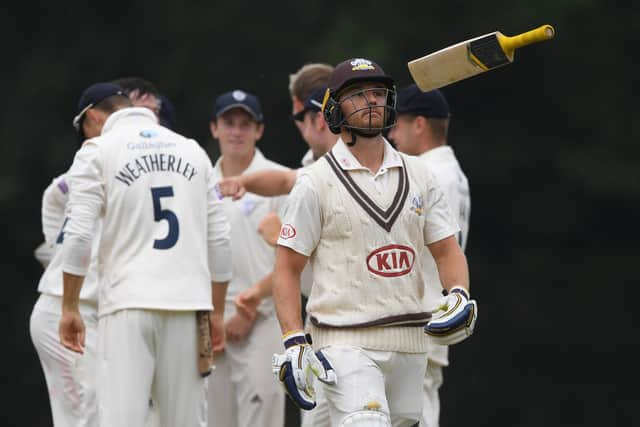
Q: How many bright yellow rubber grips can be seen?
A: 1